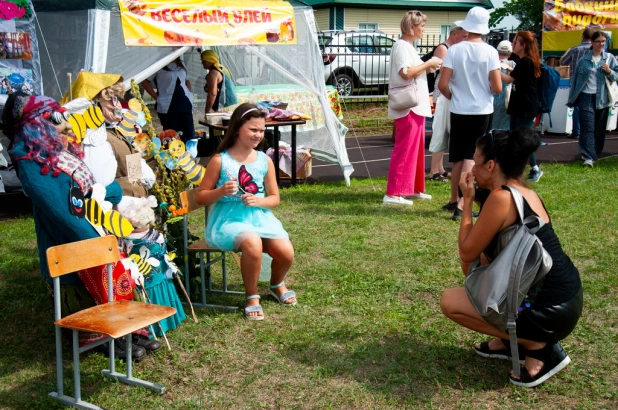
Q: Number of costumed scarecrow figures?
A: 3